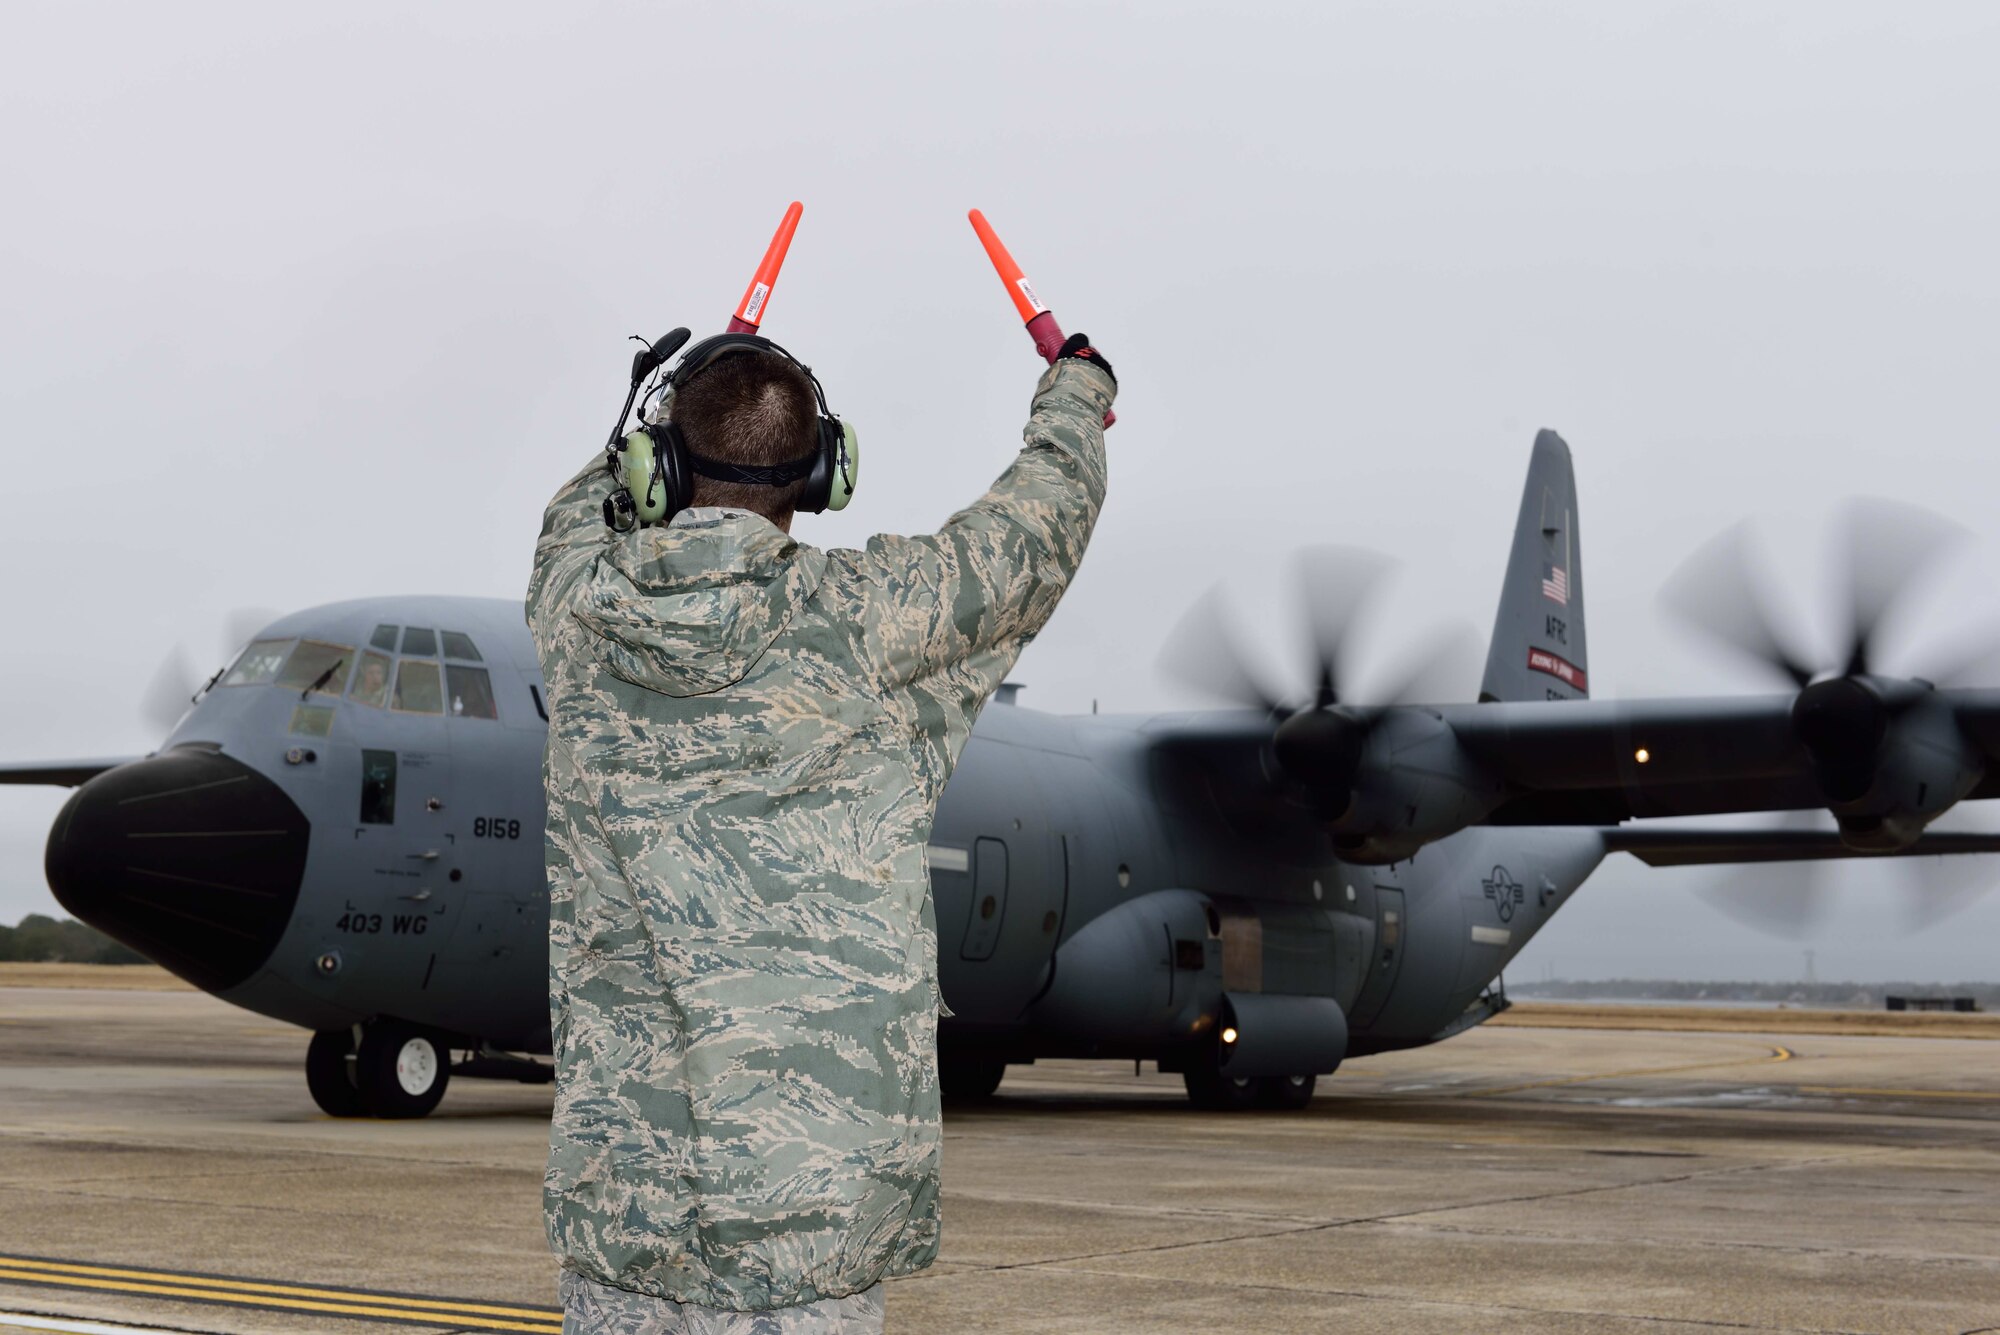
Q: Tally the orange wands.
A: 2